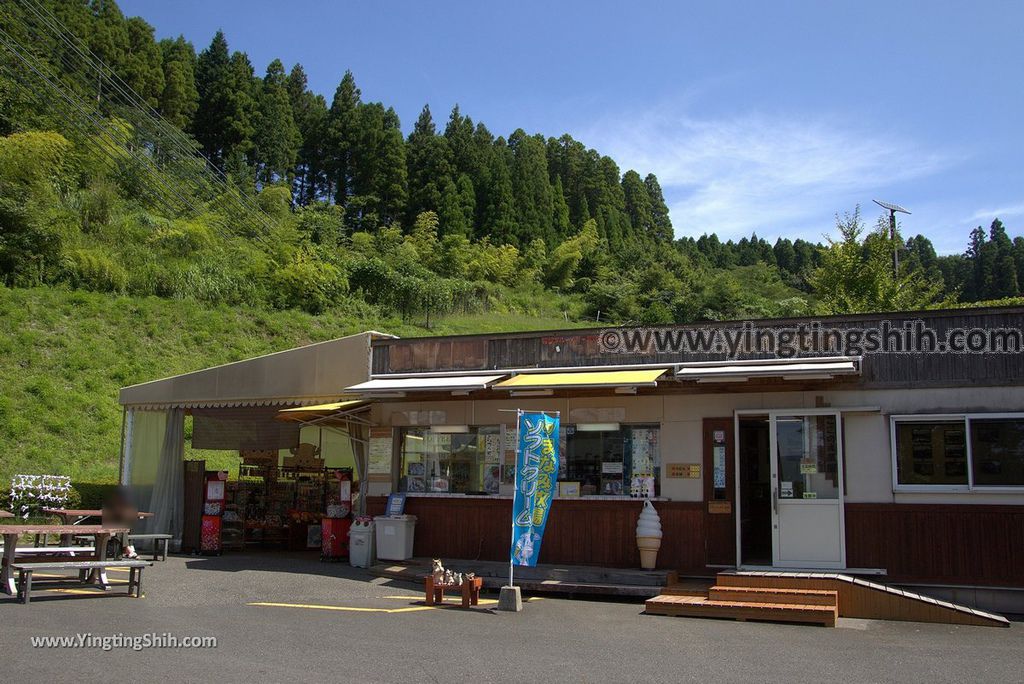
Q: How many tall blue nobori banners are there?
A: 1